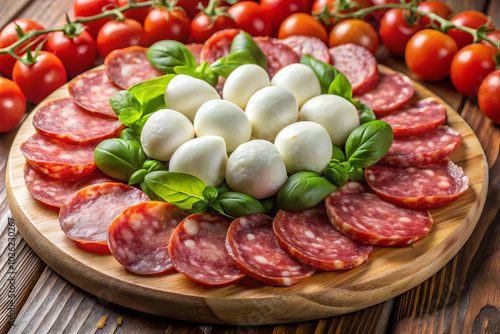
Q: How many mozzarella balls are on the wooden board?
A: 10